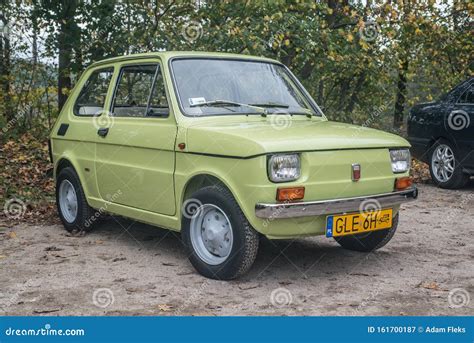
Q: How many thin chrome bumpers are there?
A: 1